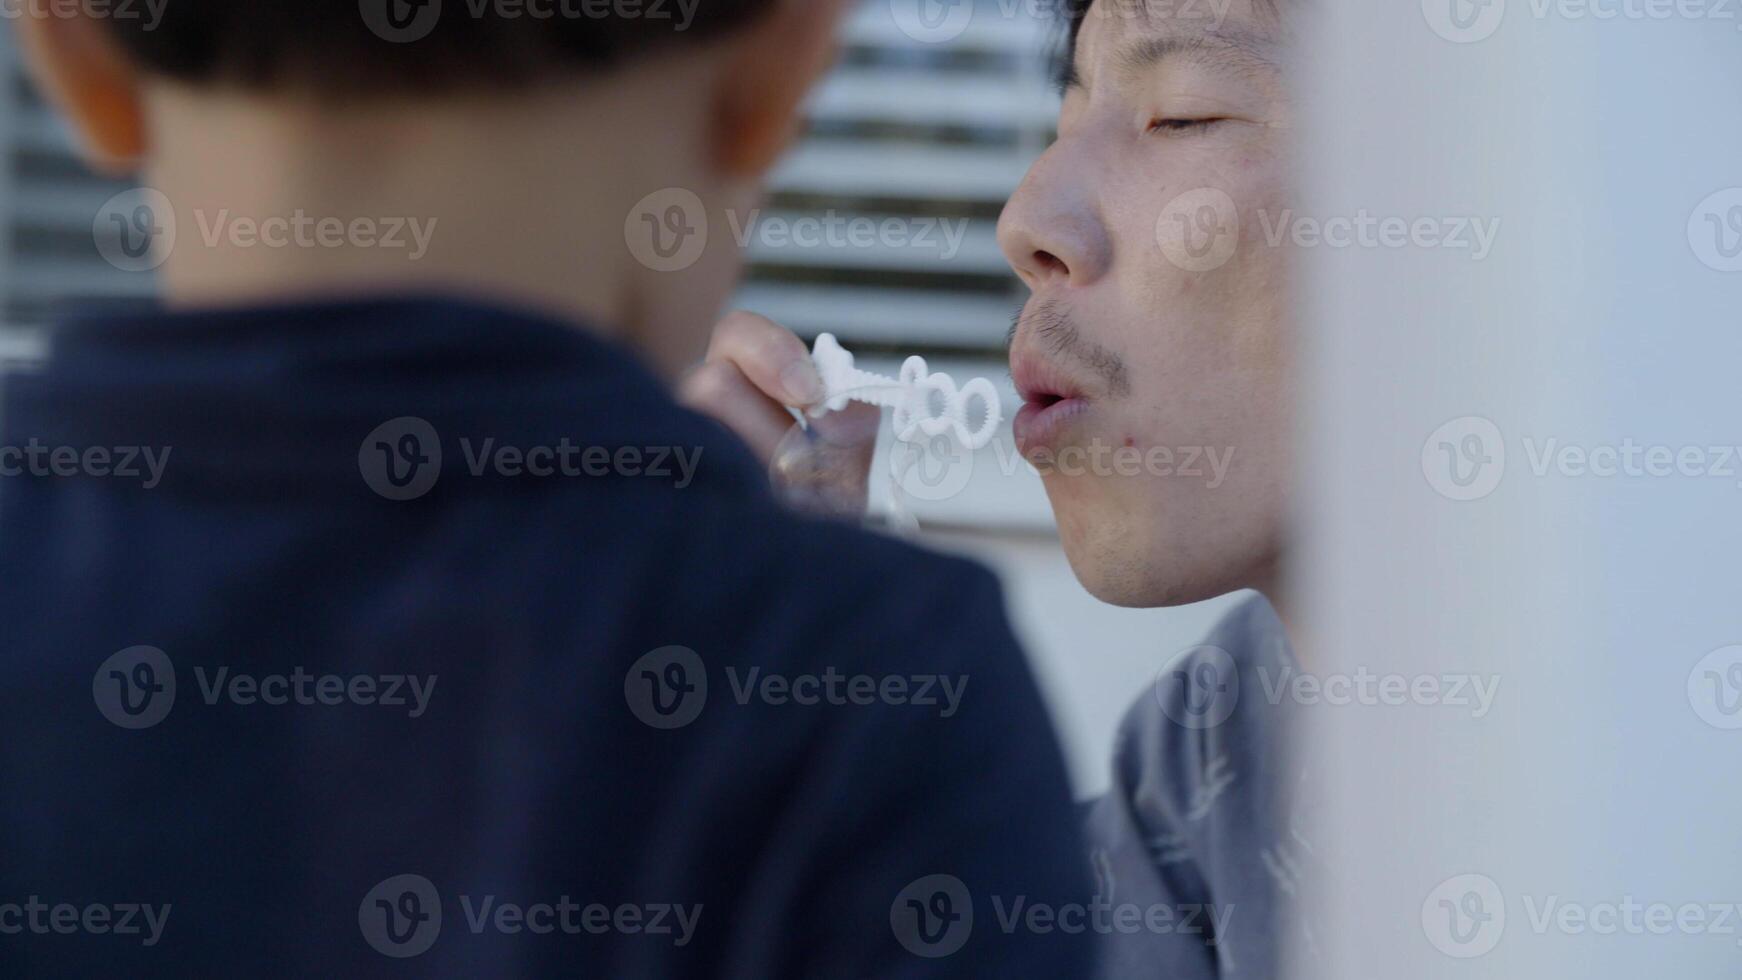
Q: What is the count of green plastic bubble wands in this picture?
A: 0